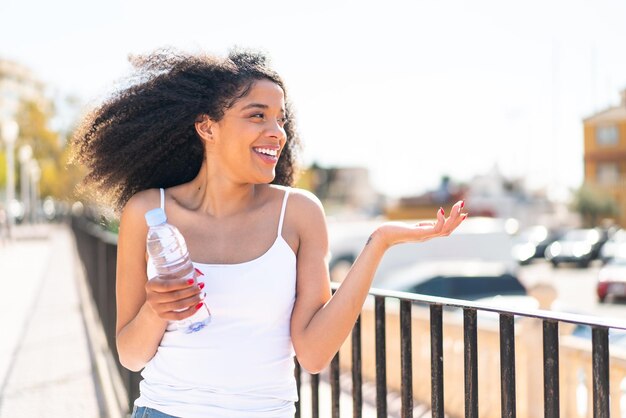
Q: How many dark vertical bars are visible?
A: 11